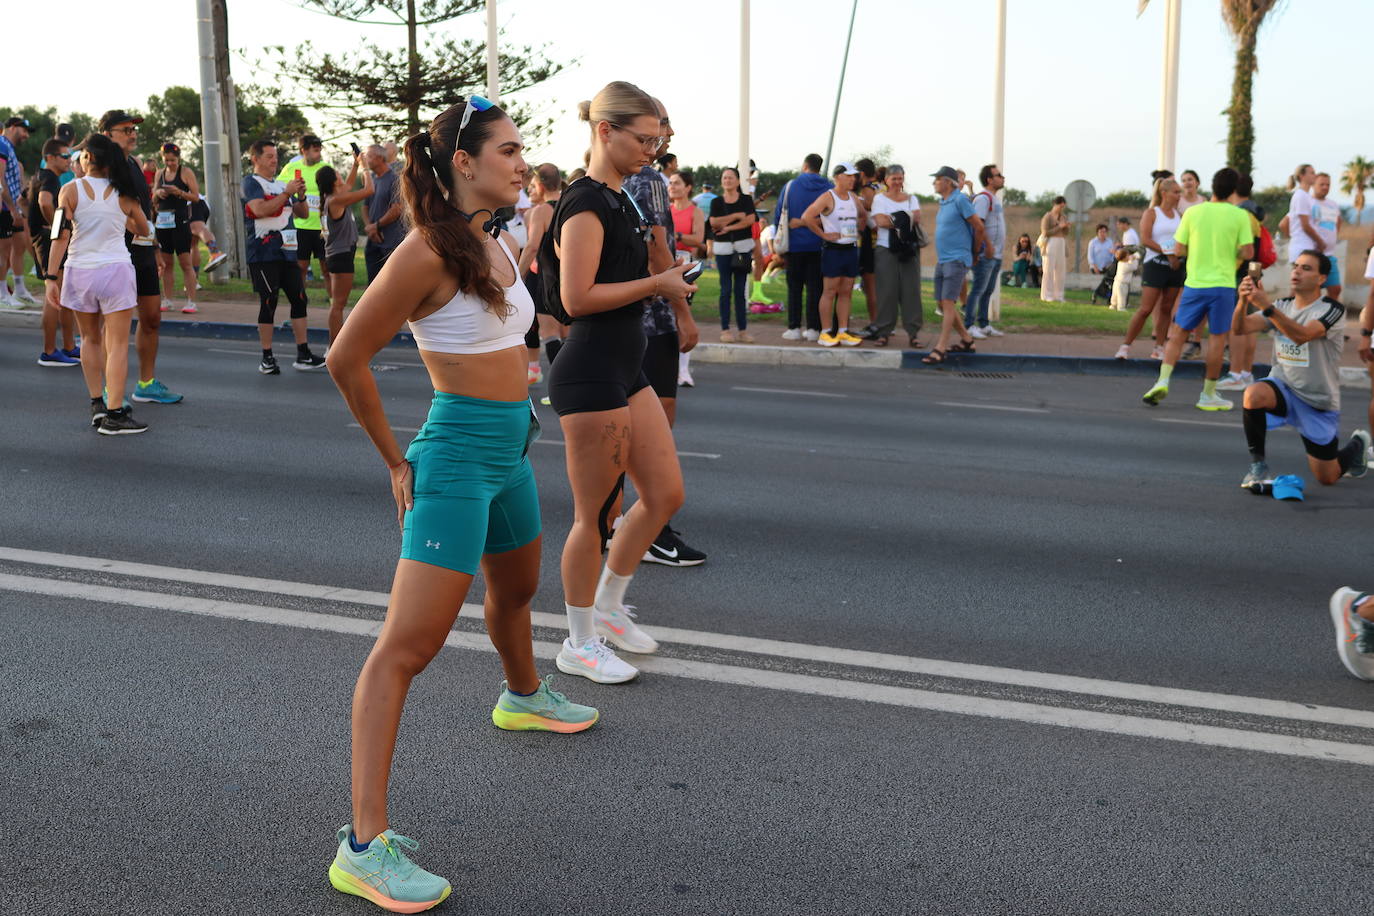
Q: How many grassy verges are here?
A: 1